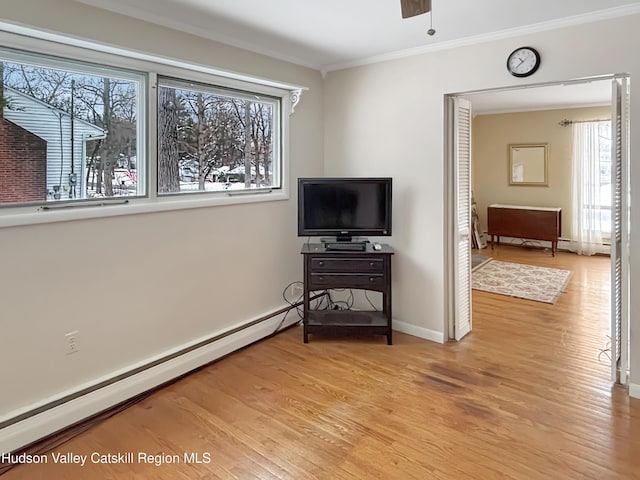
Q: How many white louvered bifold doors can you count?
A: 2